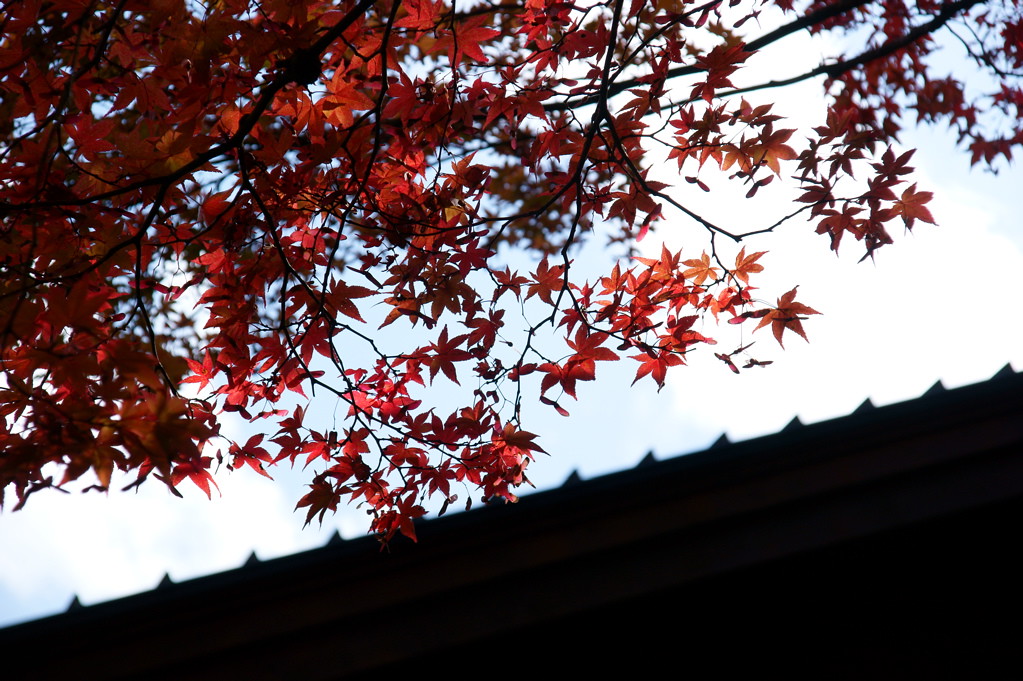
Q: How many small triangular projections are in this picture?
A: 11